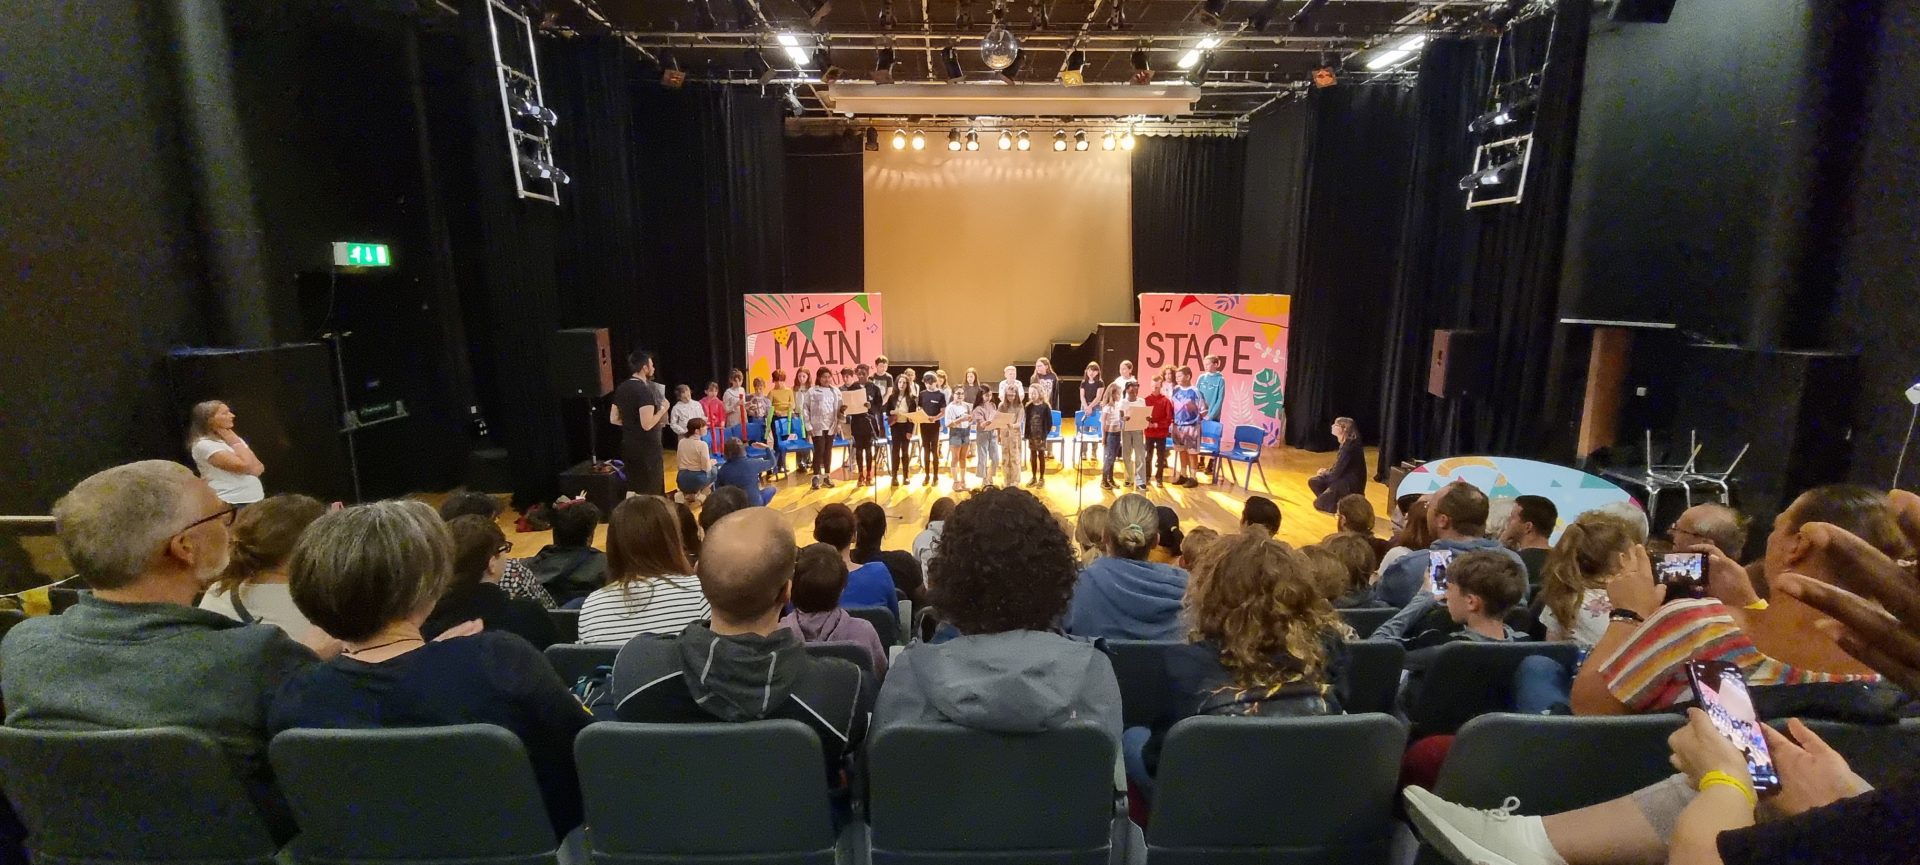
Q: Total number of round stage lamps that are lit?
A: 10